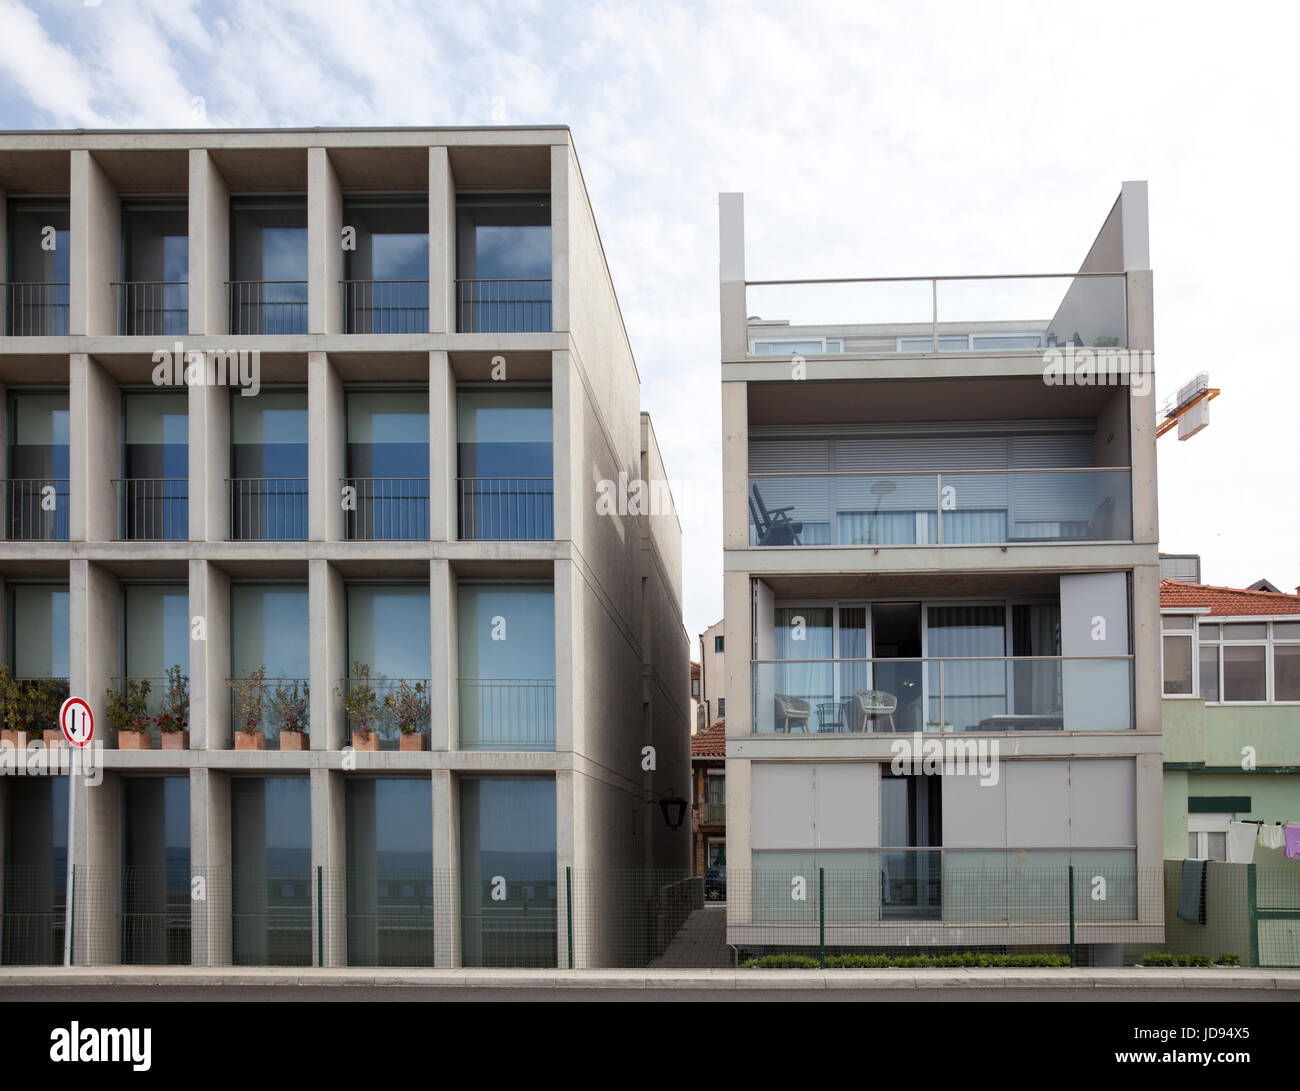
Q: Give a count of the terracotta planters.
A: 8